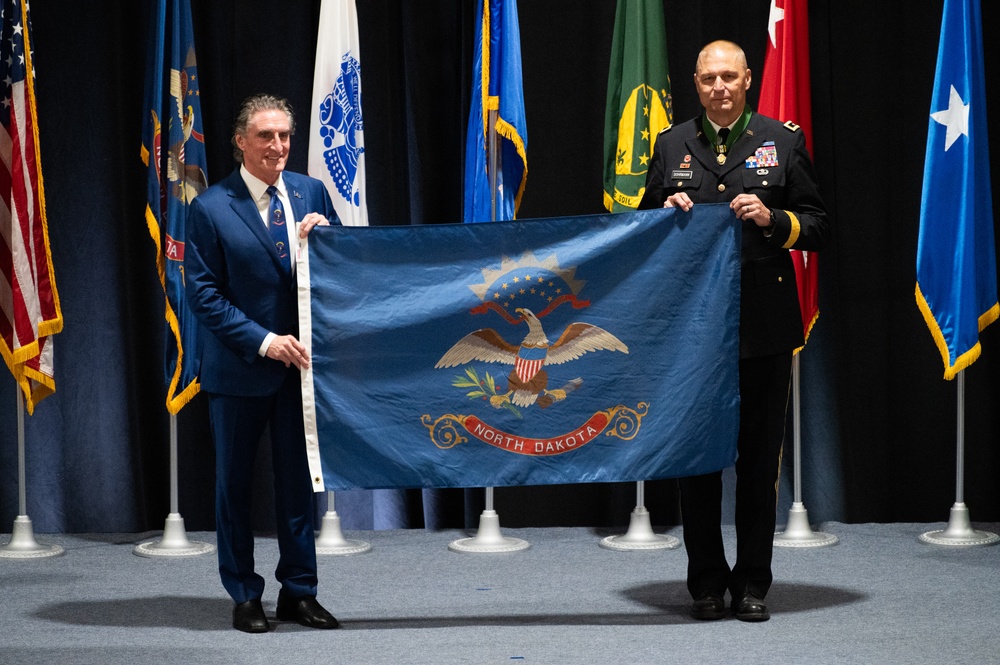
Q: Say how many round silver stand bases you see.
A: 7